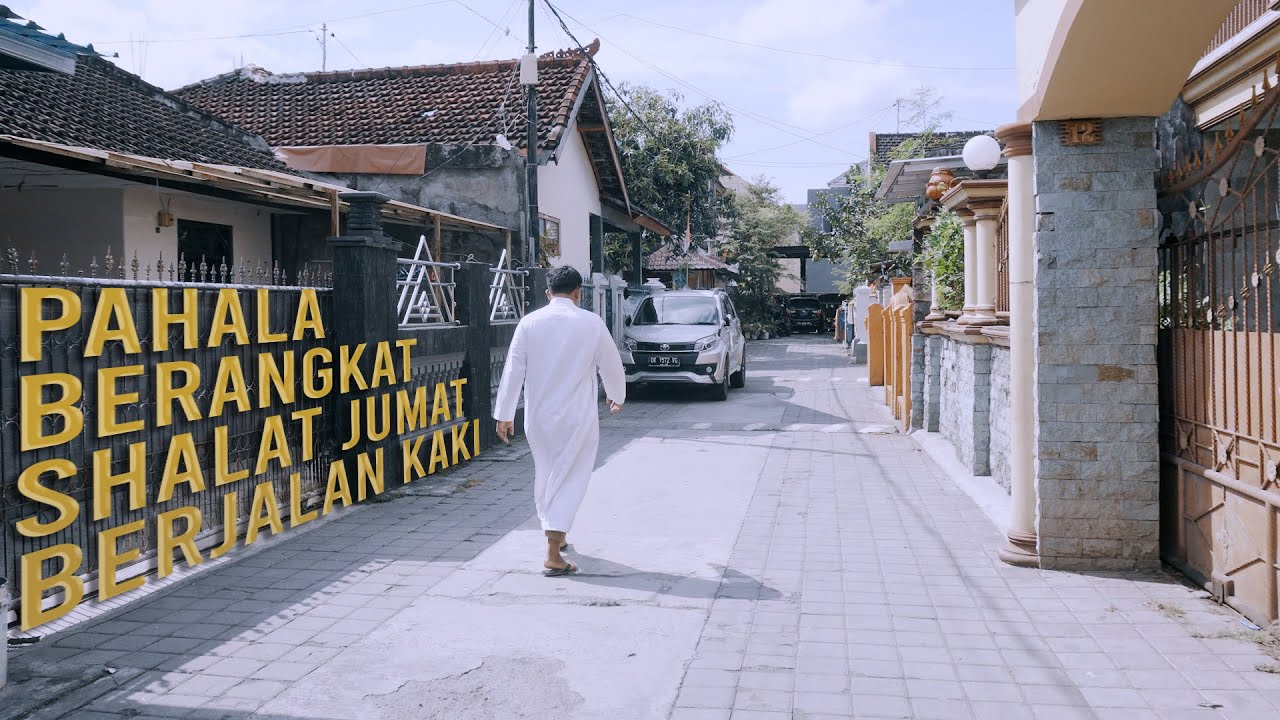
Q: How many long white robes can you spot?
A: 1